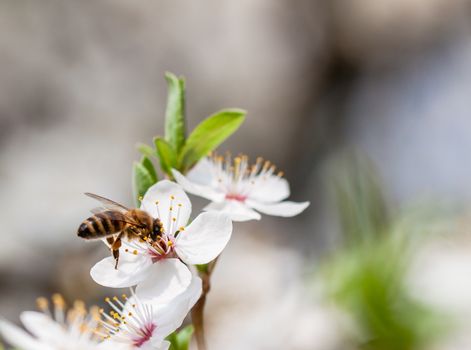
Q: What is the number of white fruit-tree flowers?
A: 4